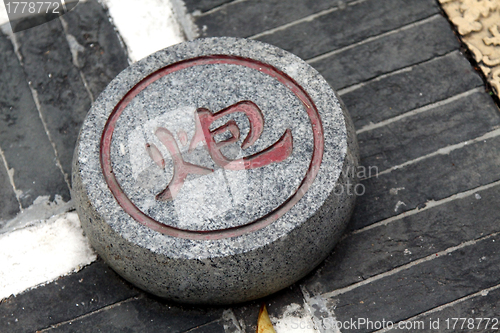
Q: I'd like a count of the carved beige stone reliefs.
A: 1